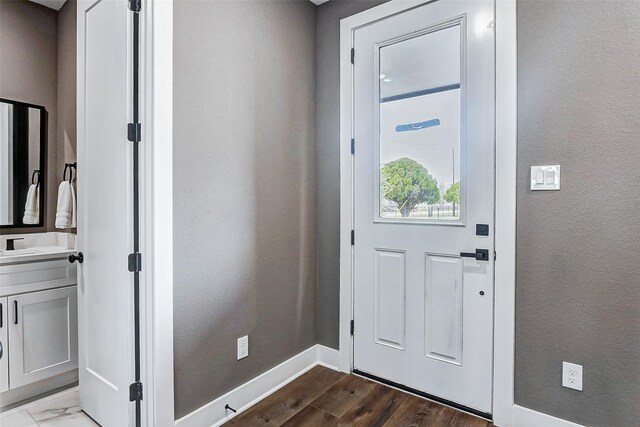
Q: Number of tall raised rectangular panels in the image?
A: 2